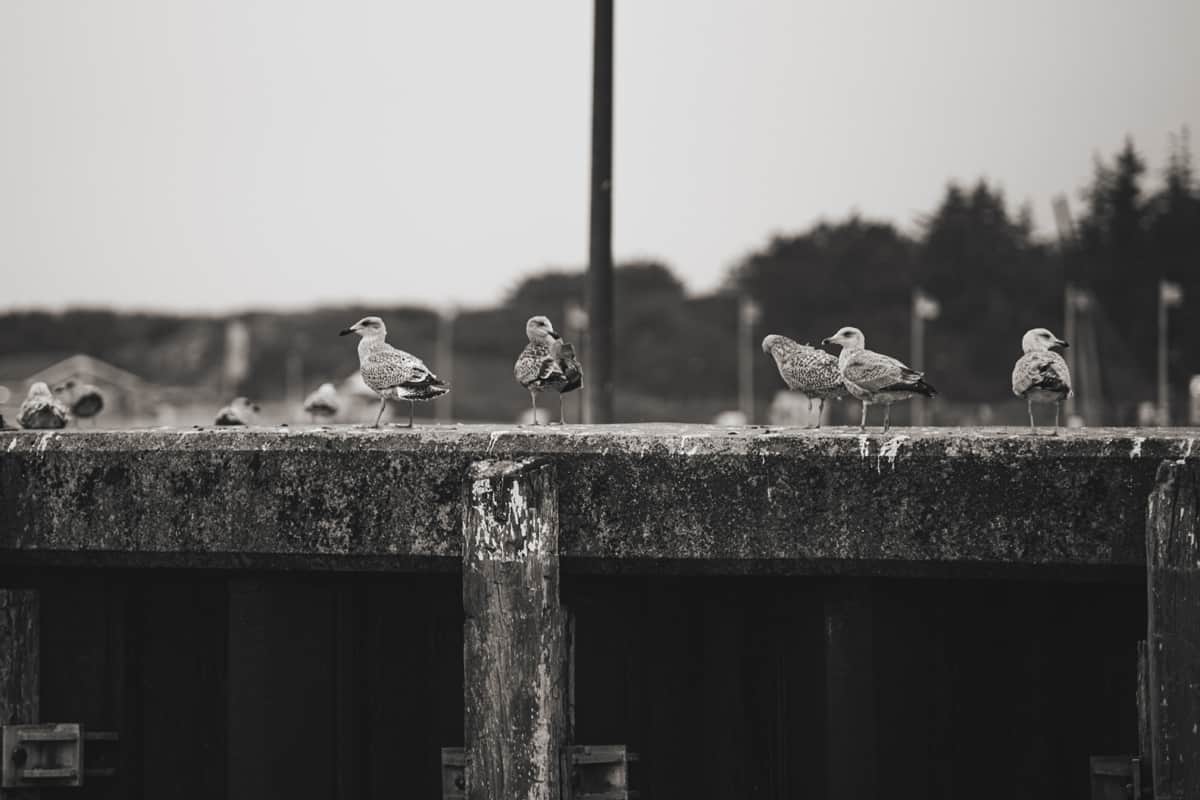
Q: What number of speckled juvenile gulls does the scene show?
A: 5